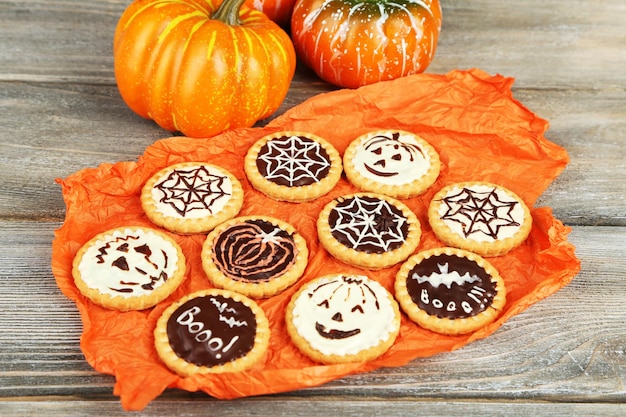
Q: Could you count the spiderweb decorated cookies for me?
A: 4